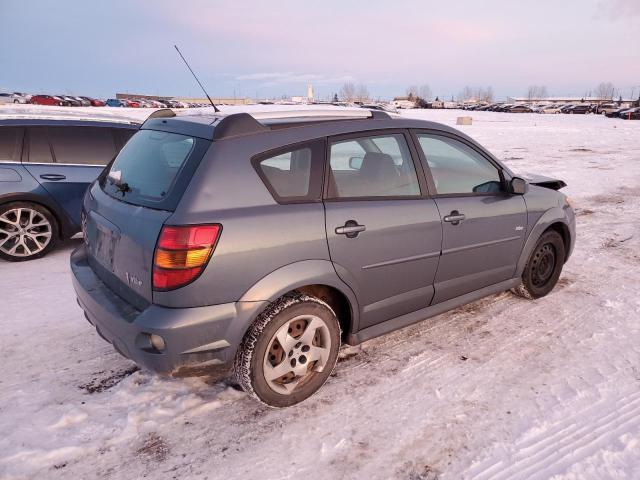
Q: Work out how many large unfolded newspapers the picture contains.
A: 0